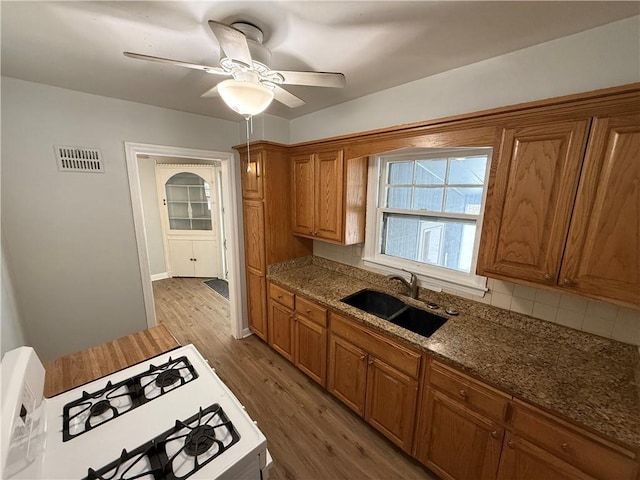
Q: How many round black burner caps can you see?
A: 3